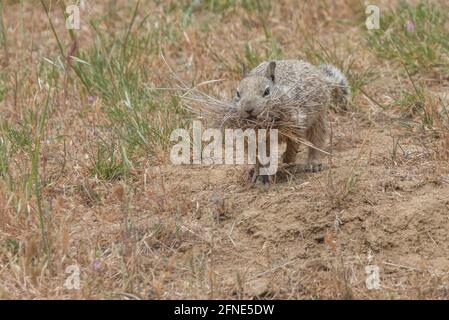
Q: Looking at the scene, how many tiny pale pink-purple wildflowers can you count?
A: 3